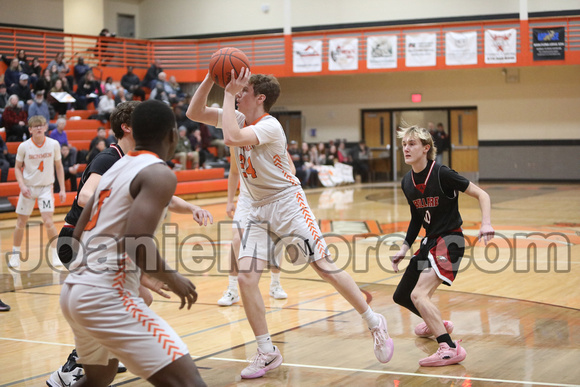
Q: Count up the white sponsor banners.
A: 6